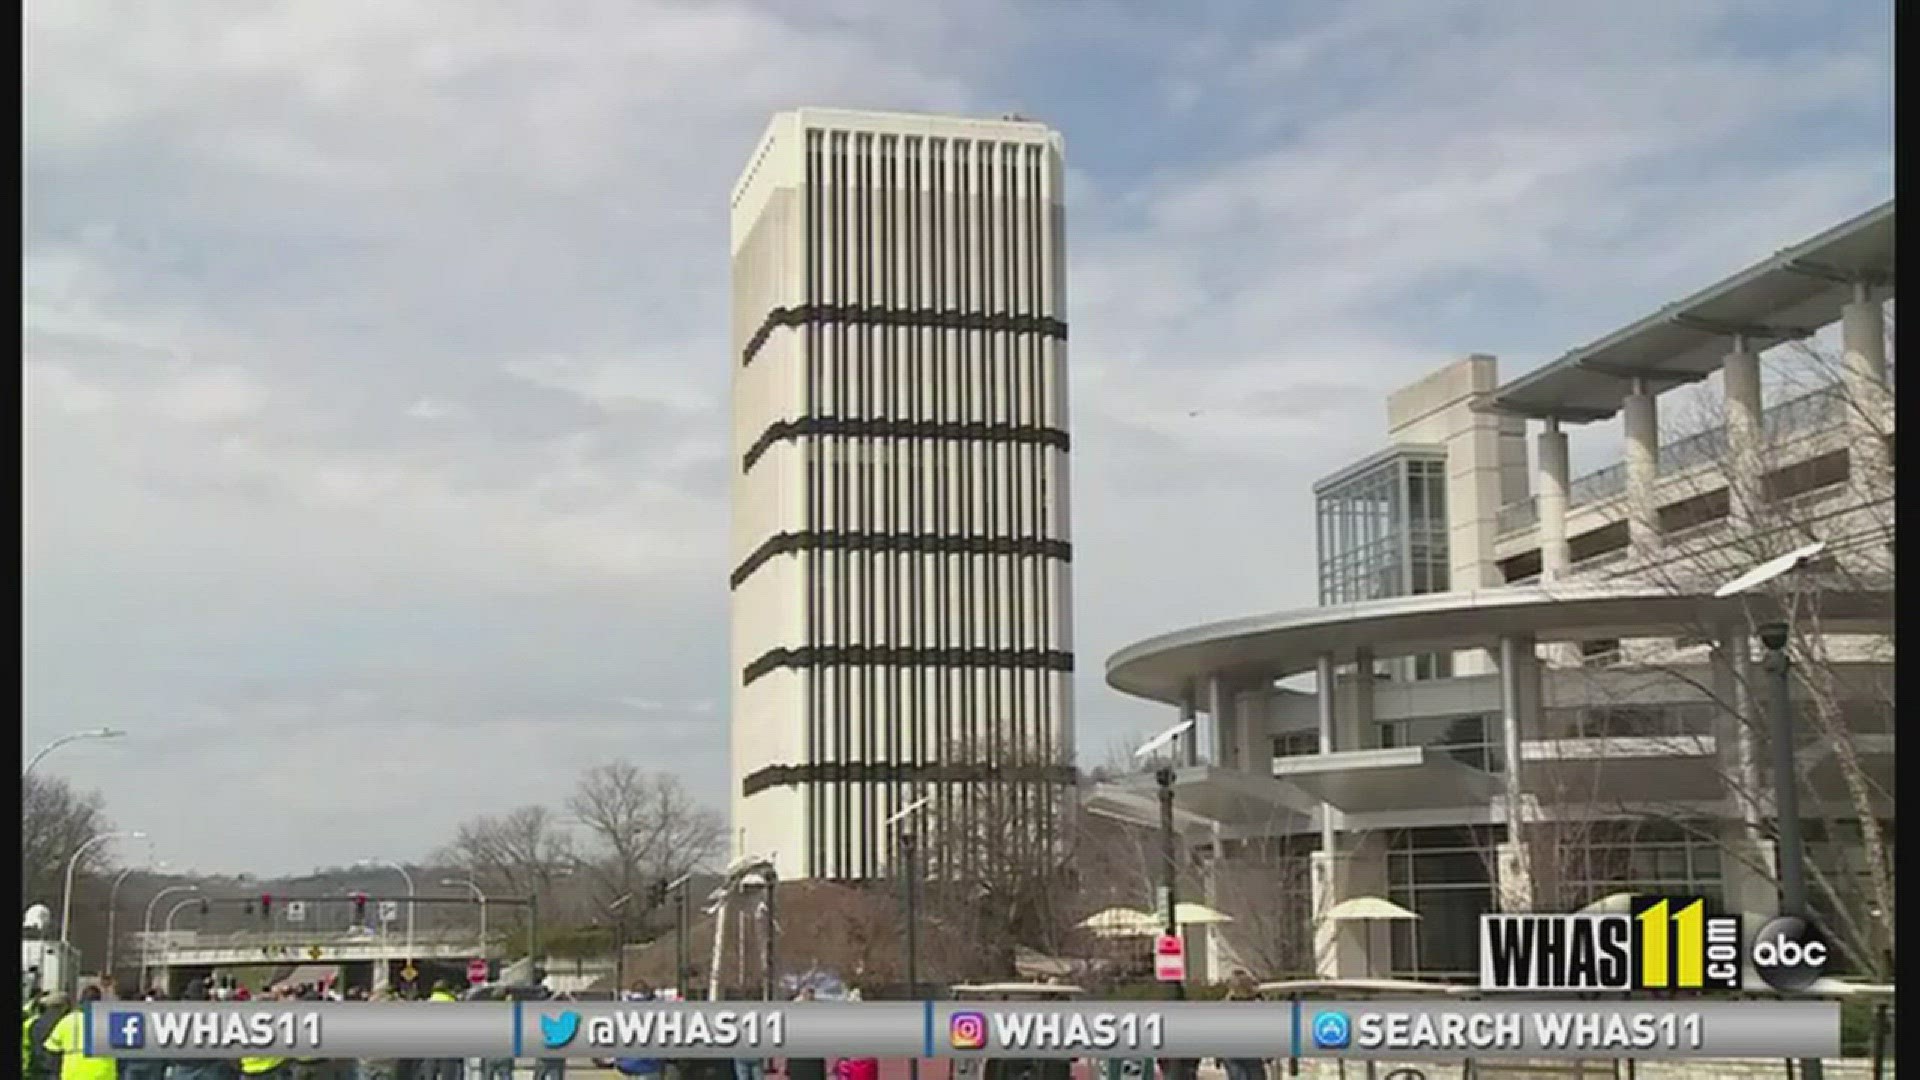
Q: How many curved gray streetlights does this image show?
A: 7